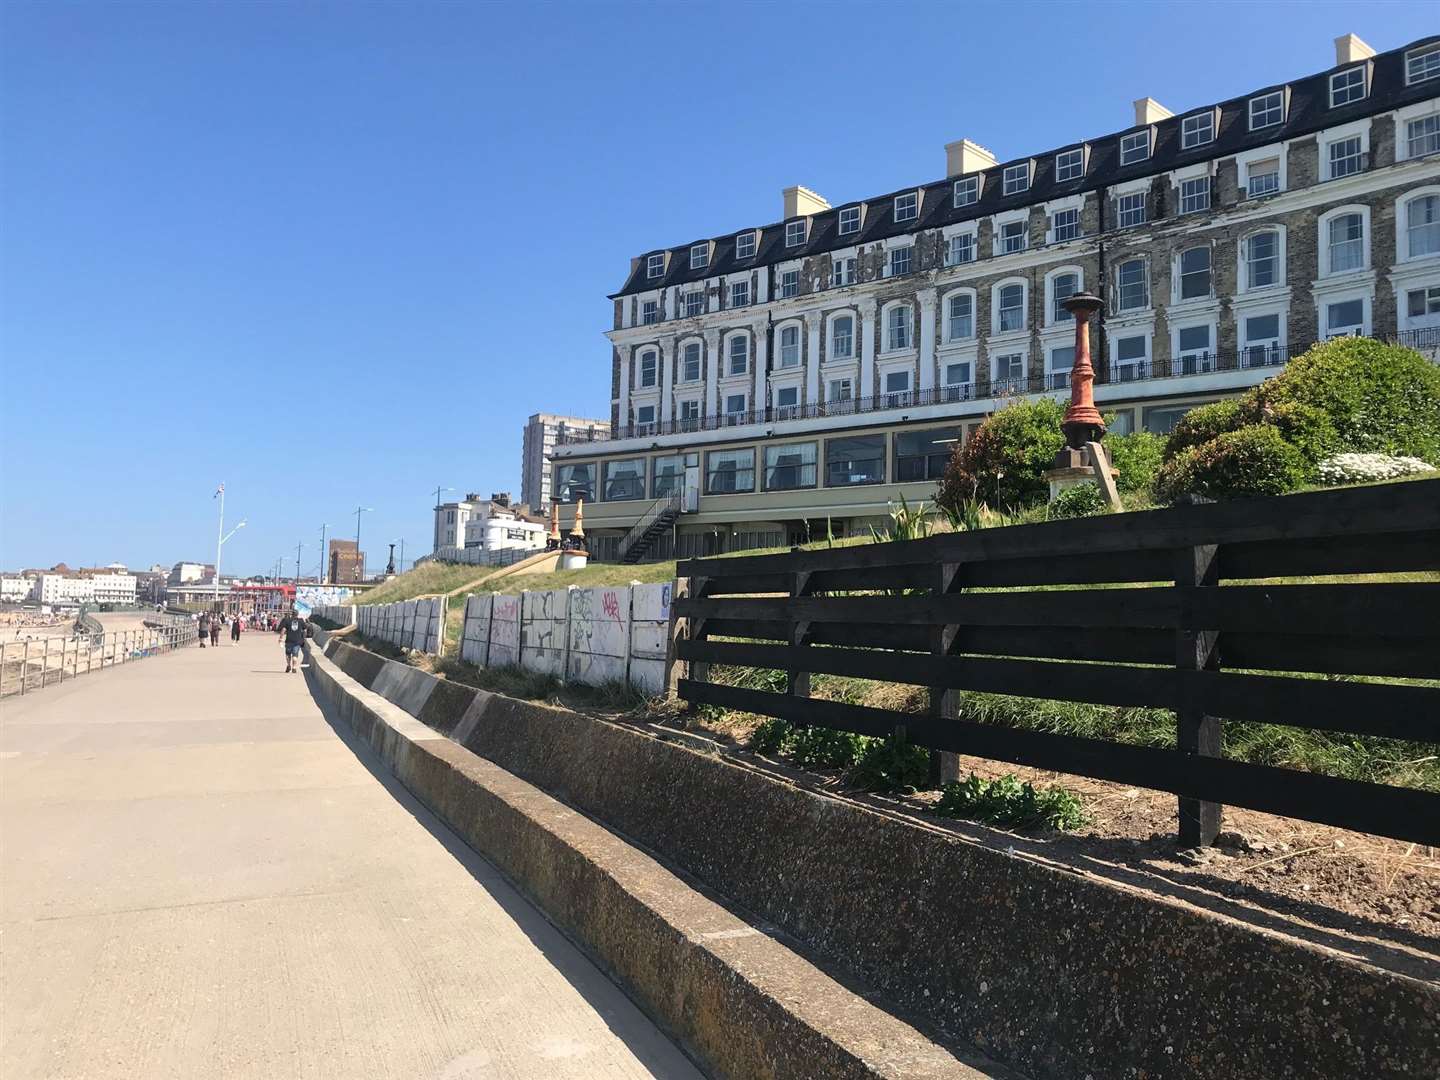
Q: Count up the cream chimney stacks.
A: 4